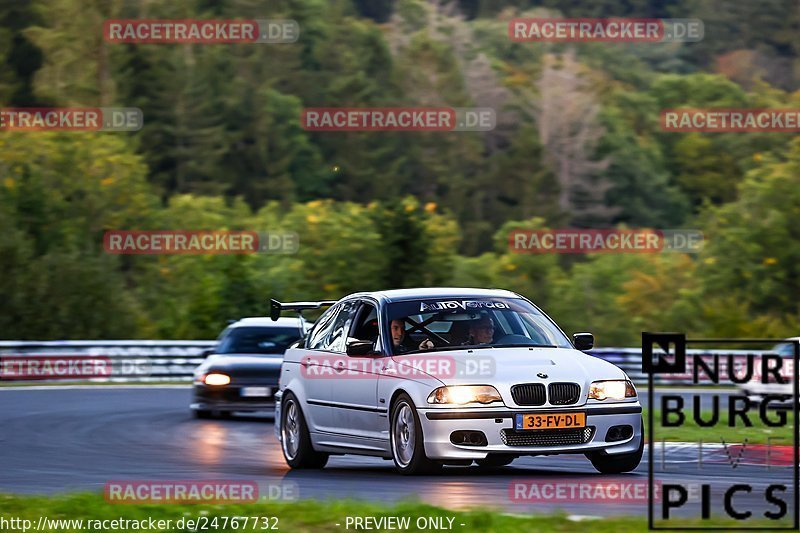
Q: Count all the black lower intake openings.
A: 3